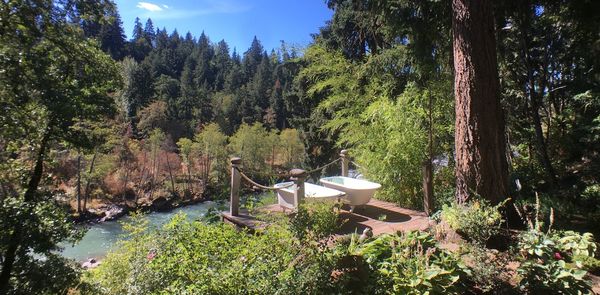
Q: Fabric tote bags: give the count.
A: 0